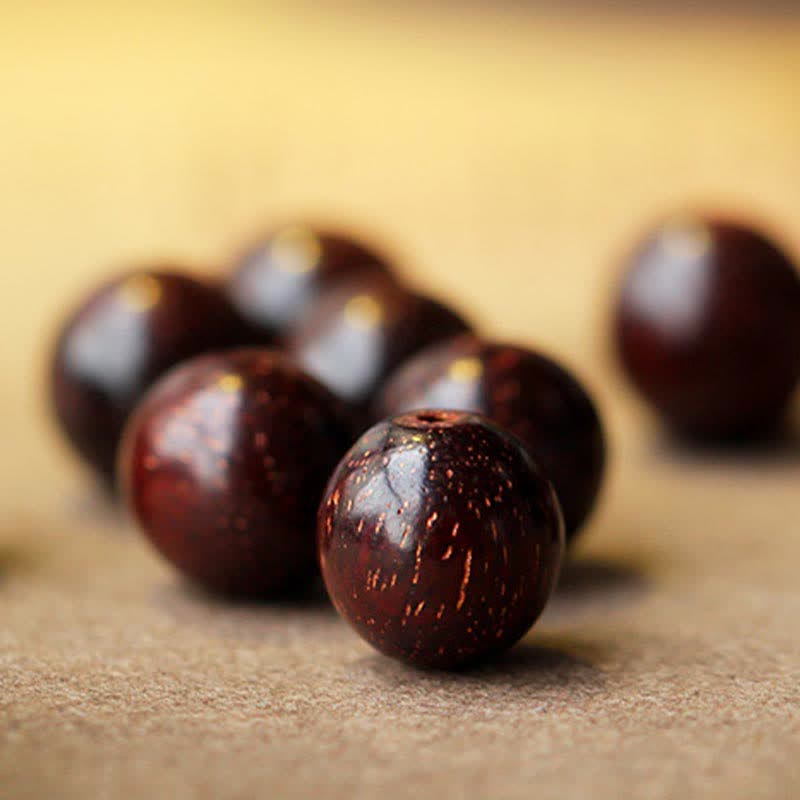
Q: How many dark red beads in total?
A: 7